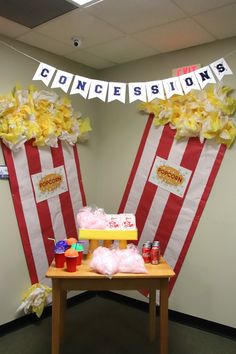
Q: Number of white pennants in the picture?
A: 11